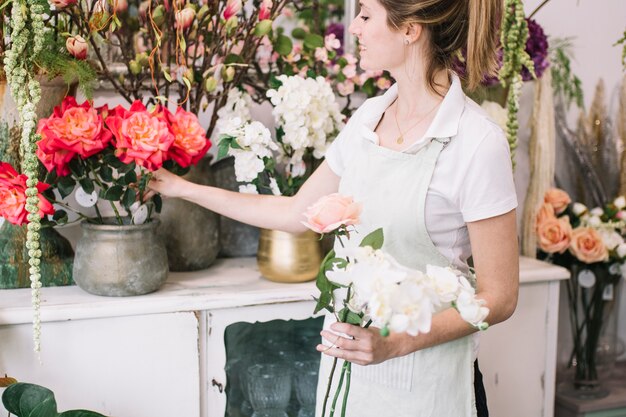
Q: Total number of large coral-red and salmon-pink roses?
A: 4